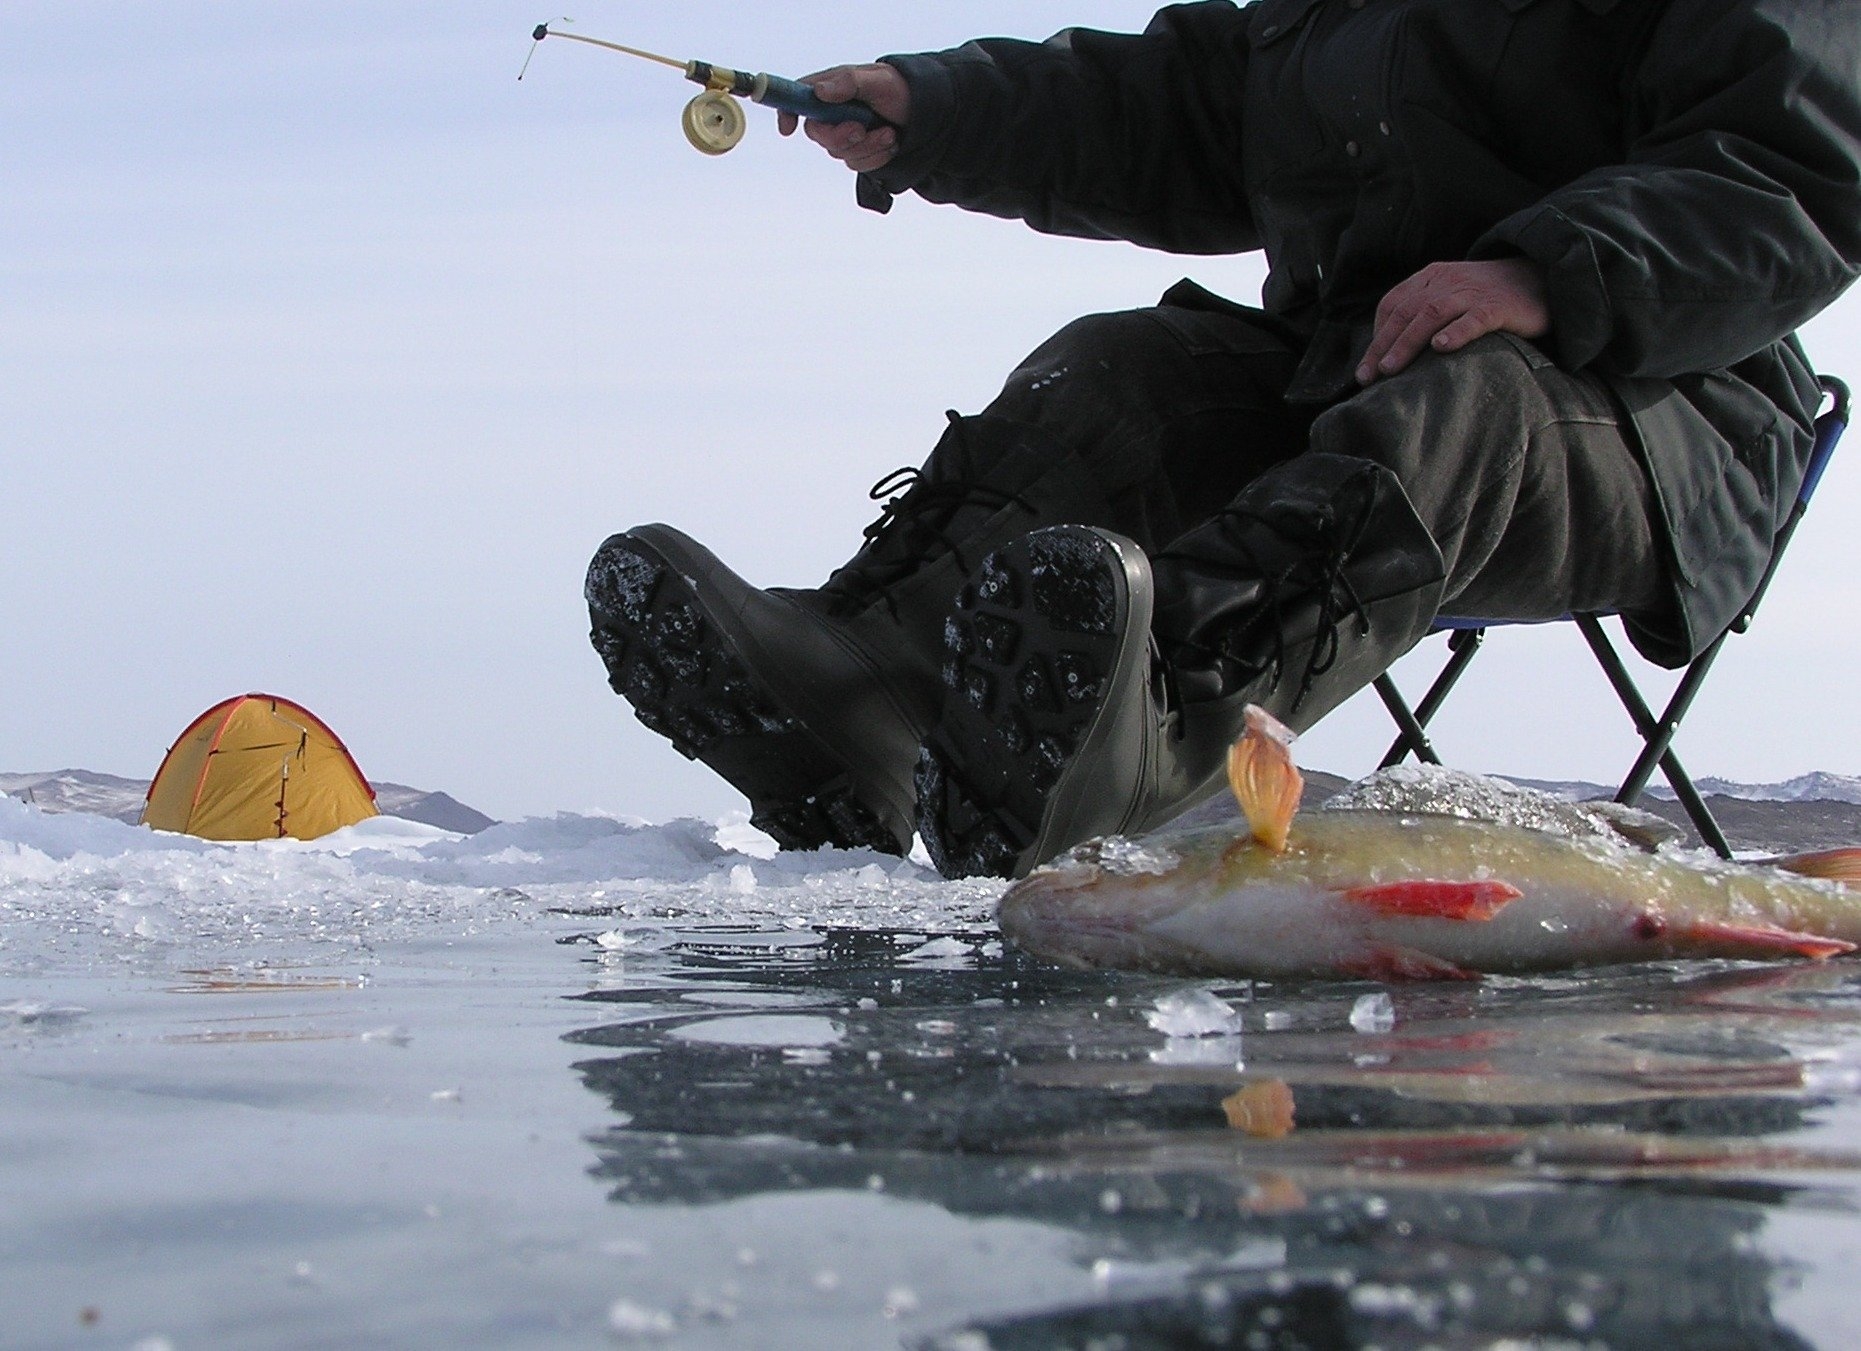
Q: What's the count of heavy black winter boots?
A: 2